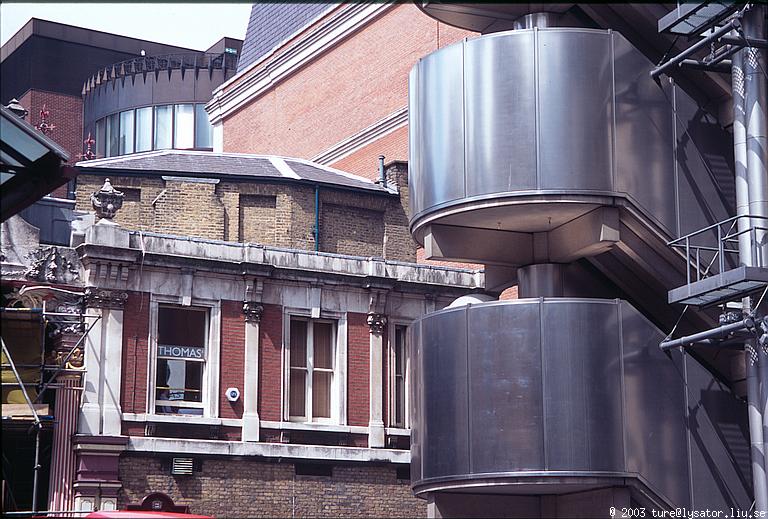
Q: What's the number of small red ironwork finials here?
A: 2